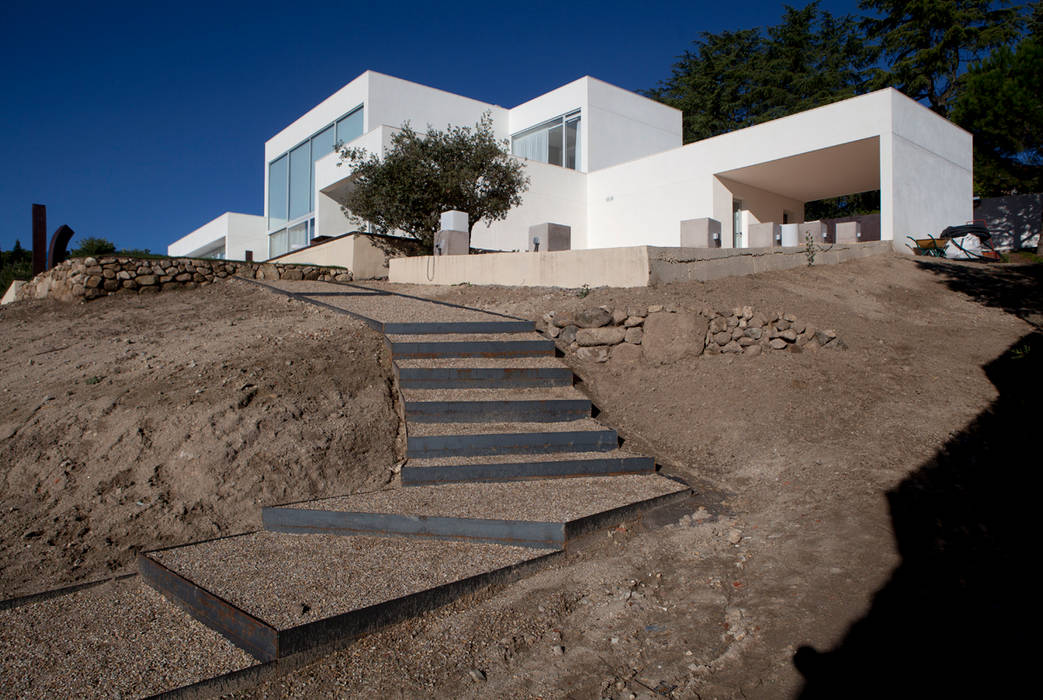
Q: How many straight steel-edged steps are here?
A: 6